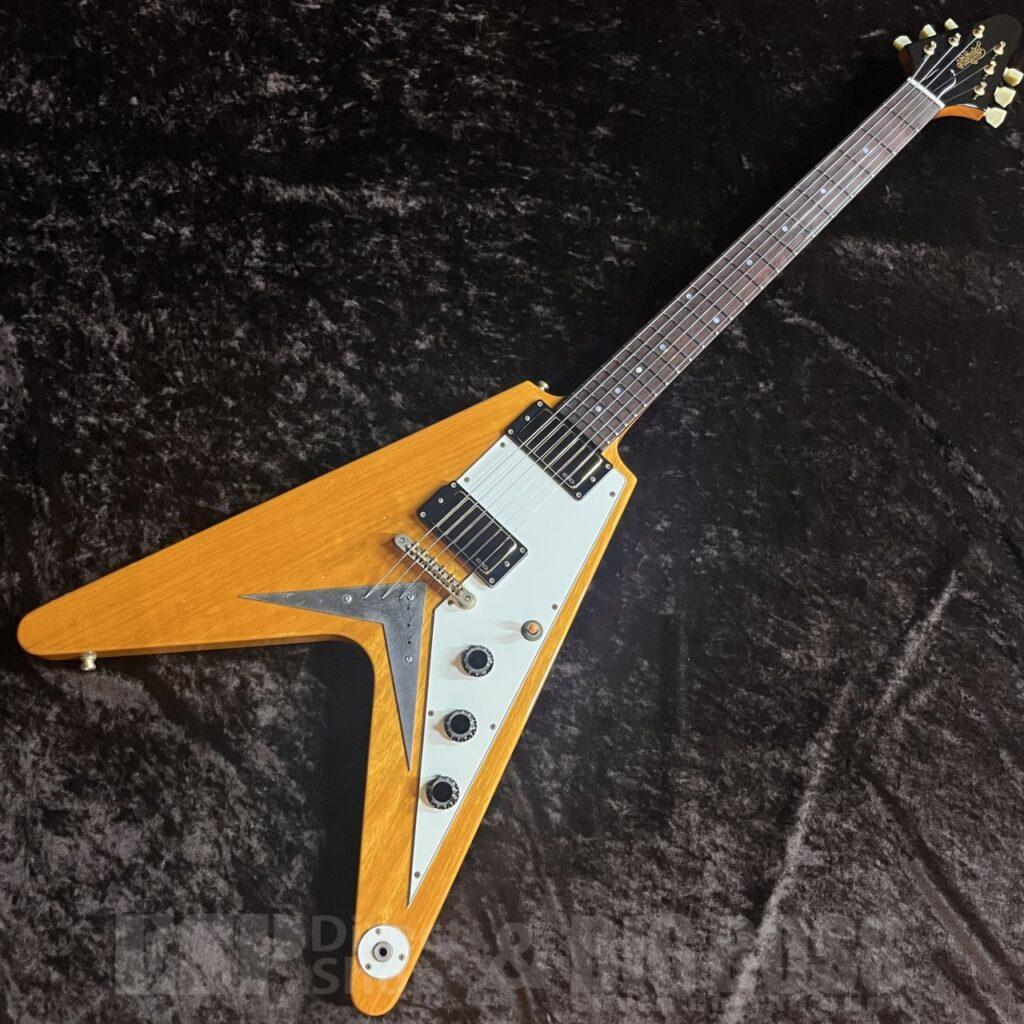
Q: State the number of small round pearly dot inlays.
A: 10